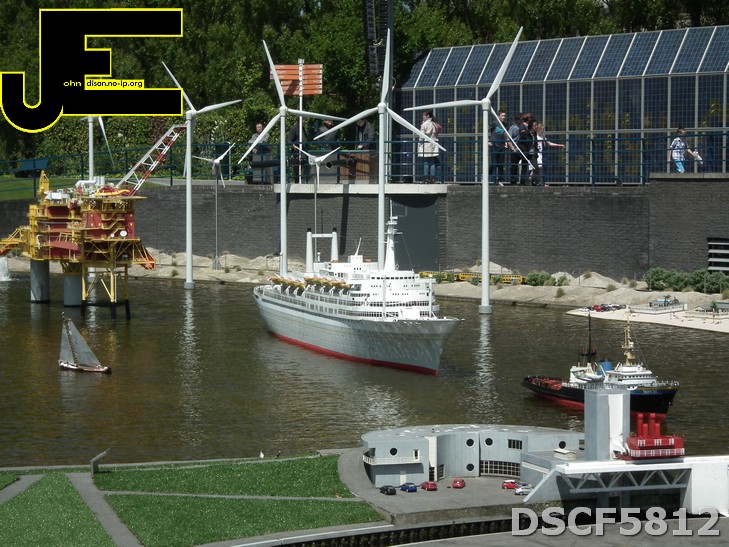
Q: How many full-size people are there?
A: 11